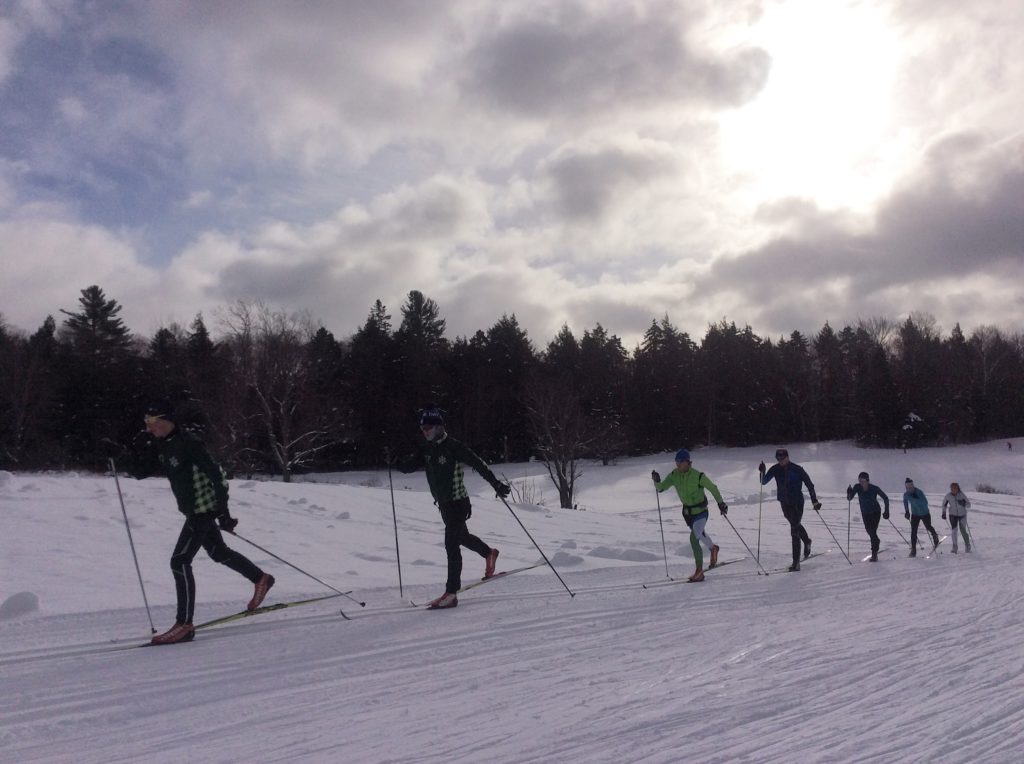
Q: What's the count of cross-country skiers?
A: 7